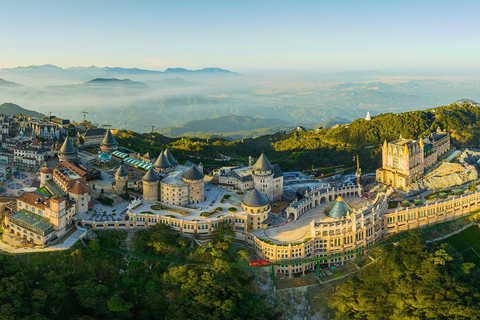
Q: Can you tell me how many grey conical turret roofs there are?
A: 9